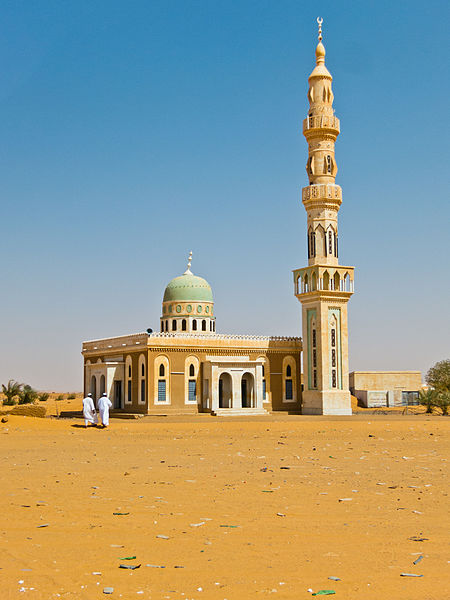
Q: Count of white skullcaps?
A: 2